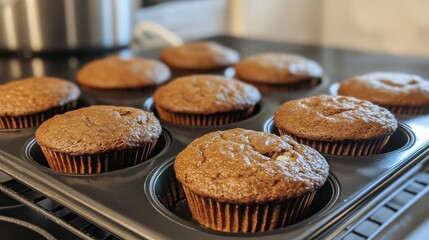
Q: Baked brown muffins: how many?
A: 9